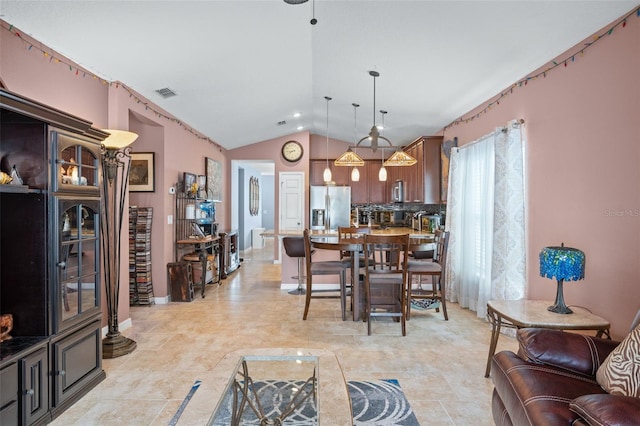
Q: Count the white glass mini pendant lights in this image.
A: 3